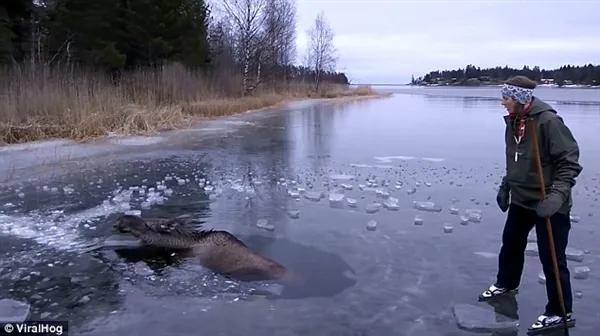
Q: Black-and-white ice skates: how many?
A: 2